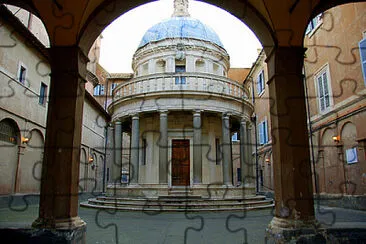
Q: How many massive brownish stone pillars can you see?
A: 2